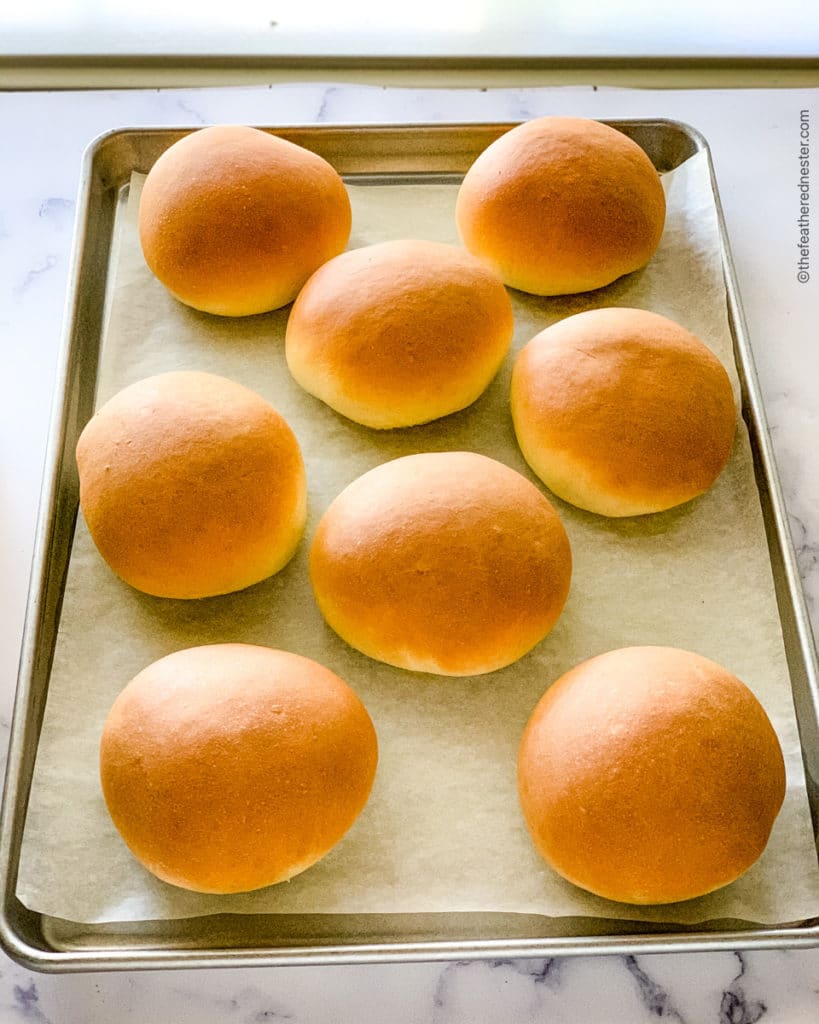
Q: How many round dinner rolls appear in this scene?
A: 8